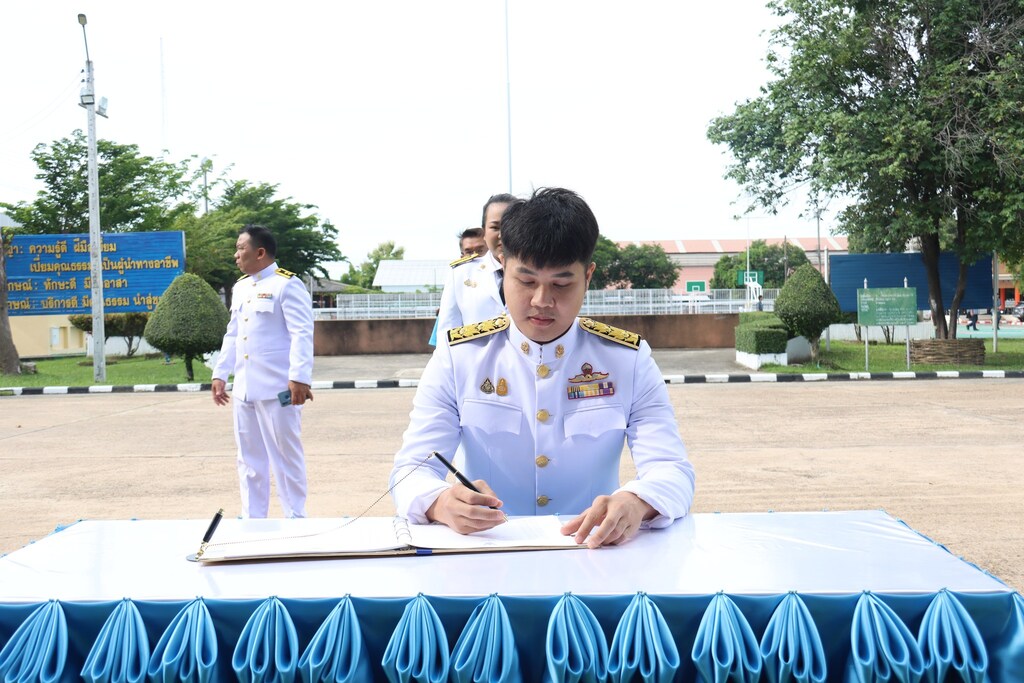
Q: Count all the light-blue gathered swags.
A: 13